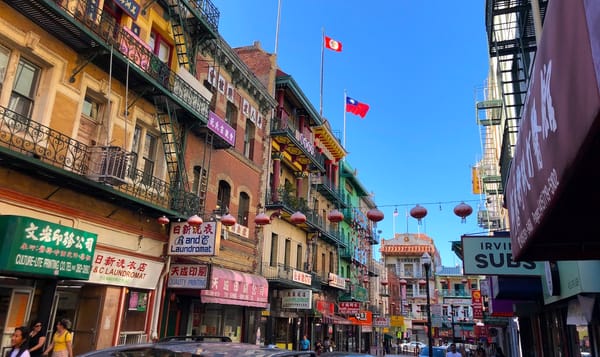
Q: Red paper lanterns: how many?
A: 9